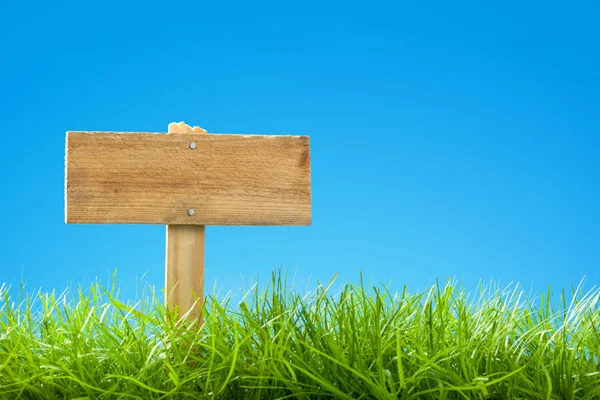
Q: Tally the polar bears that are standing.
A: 0